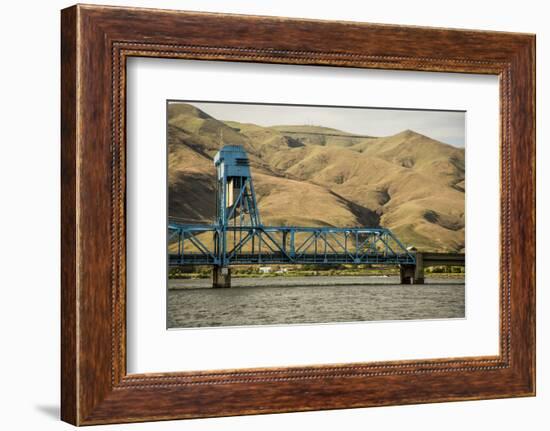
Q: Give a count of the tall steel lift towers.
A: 1